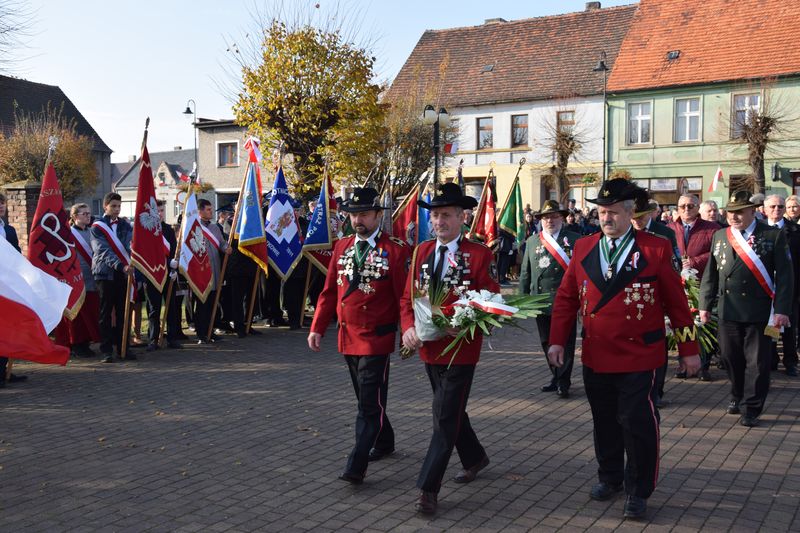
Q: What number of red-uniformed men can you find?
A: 3